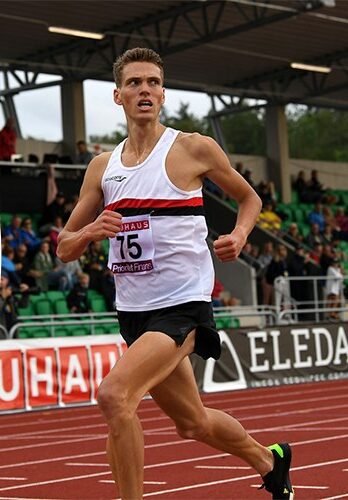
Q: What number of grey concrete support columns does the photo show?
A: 2